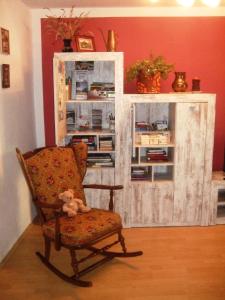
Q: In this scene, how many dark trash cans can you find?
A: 0